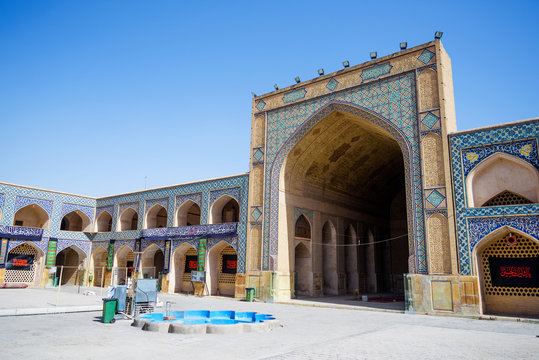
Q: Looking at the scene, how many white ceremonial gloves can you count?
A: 0